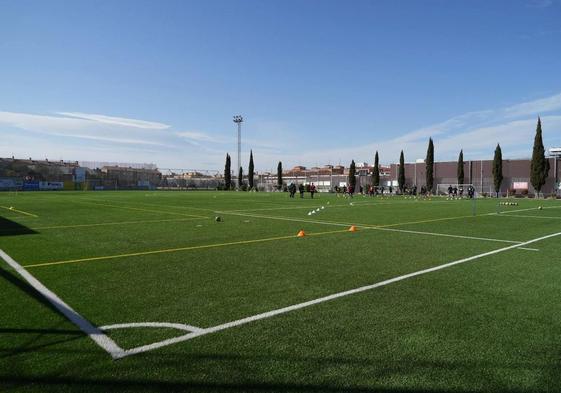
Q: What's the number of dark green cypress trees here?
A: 11